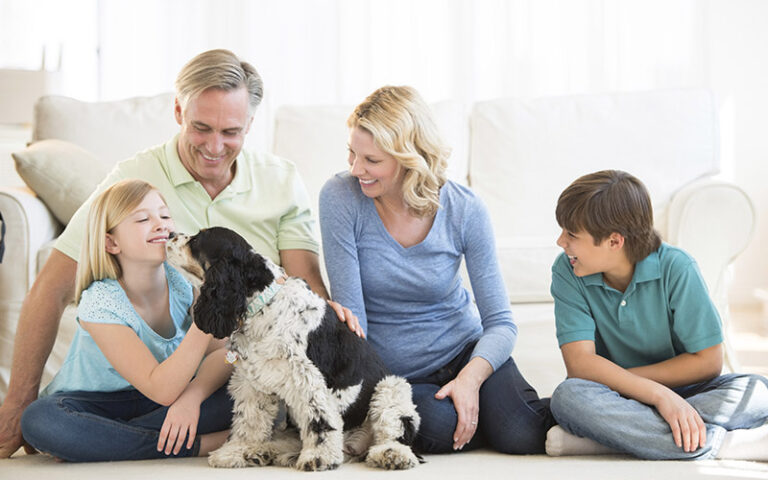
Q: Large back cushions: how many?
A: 3